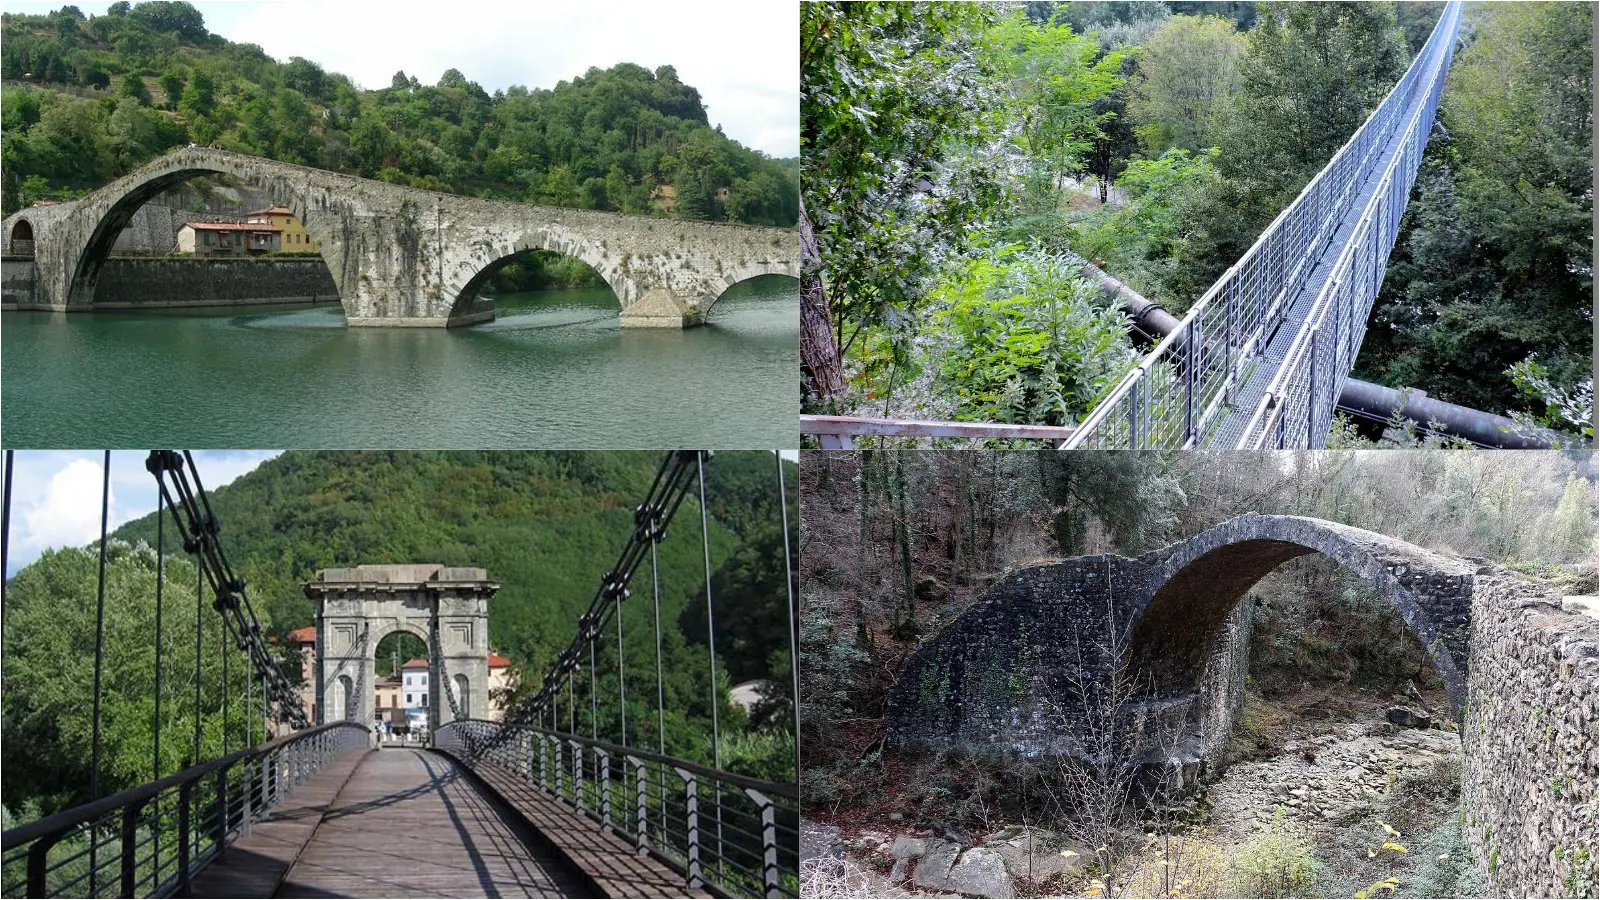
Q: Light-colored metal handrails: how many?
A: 2